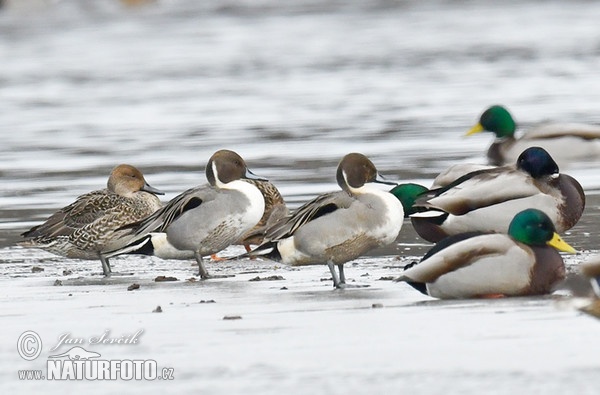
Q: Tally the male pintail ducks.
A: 2